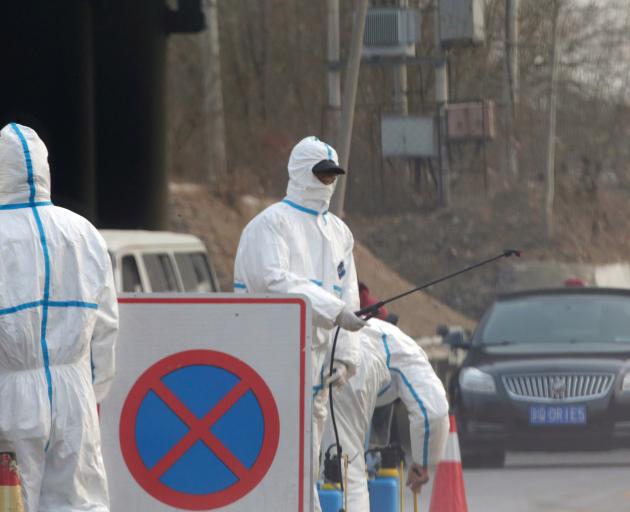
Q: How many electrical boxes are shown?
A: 4